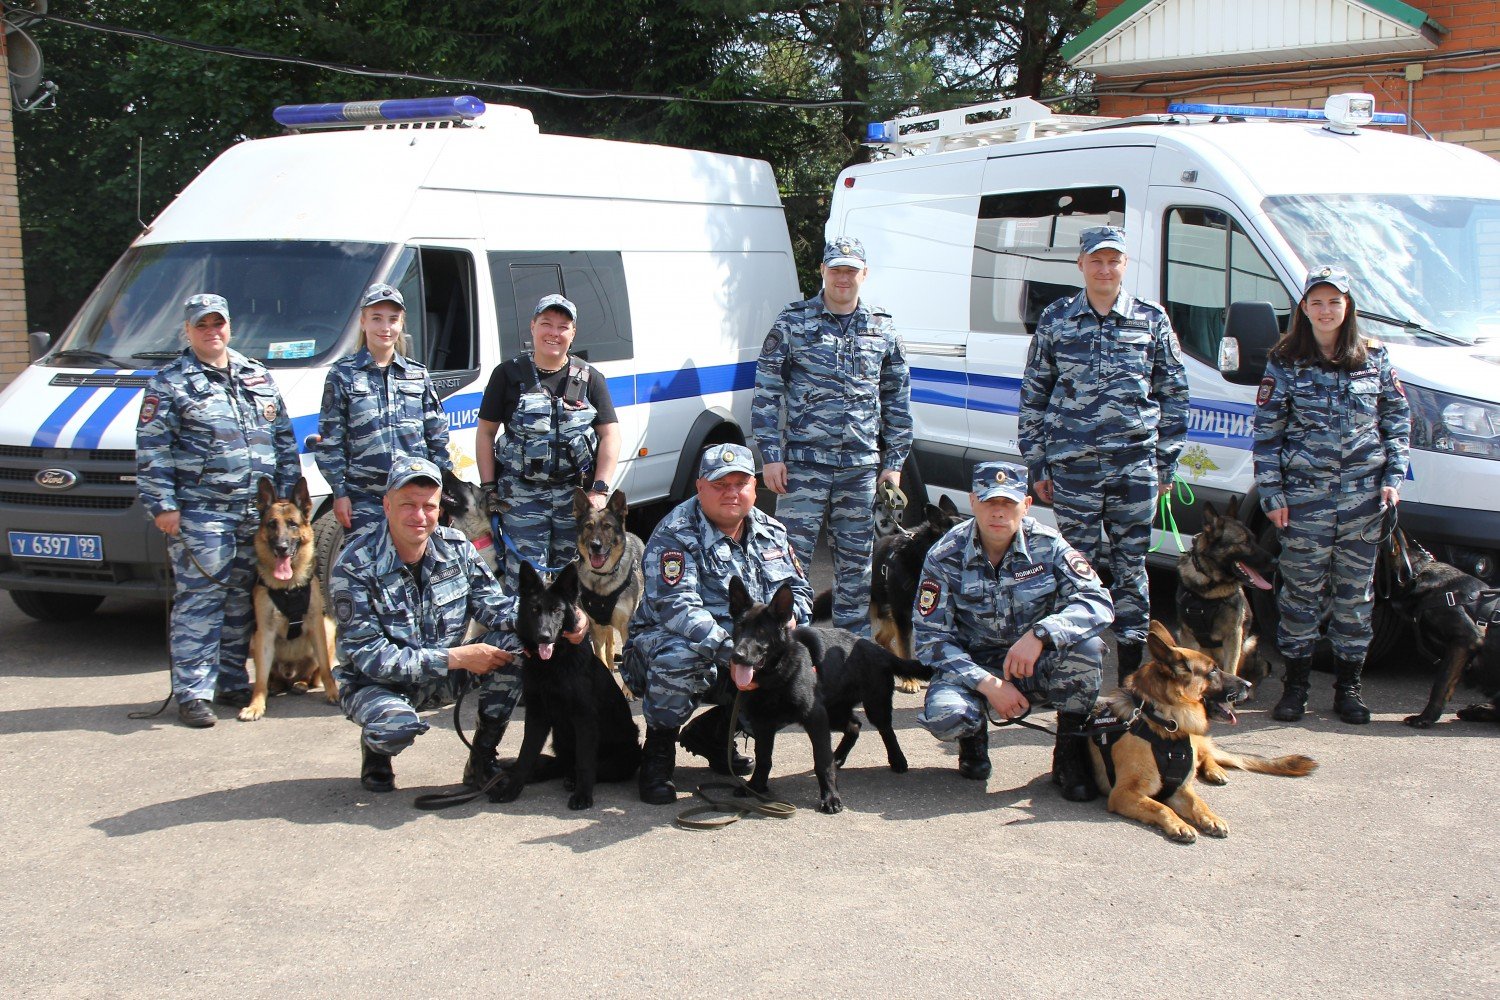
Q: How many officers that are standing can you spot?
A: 6